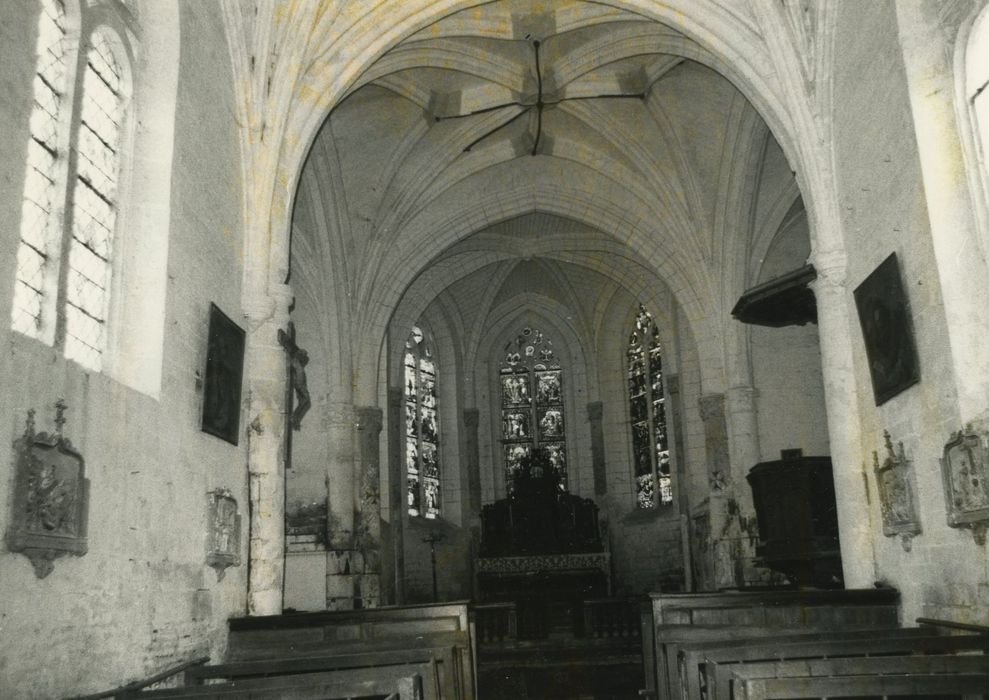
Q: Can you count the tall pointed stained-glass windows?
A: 3